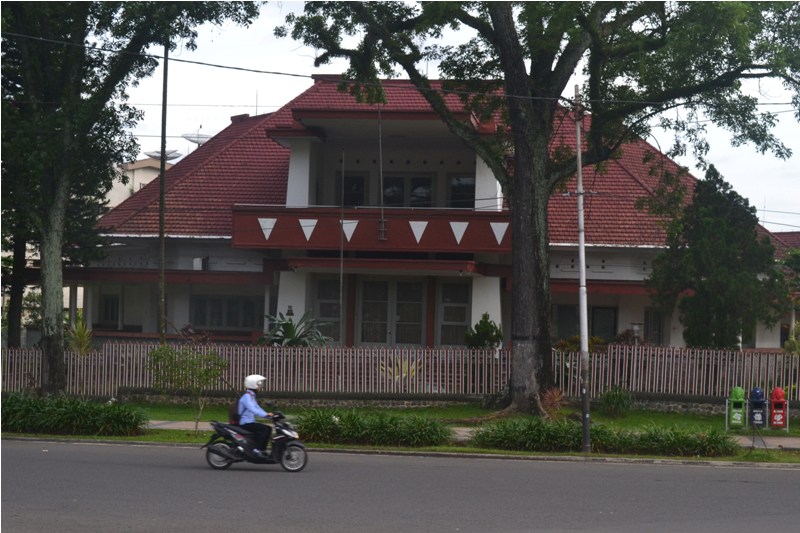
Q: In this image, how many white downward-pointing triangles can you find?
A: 6